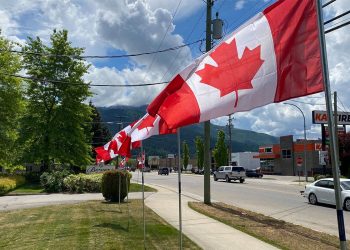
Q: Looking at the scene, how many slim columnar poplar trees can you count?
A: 3